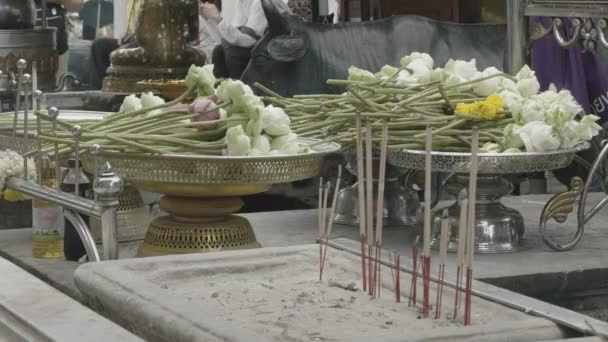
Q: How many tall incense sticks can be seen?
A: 5